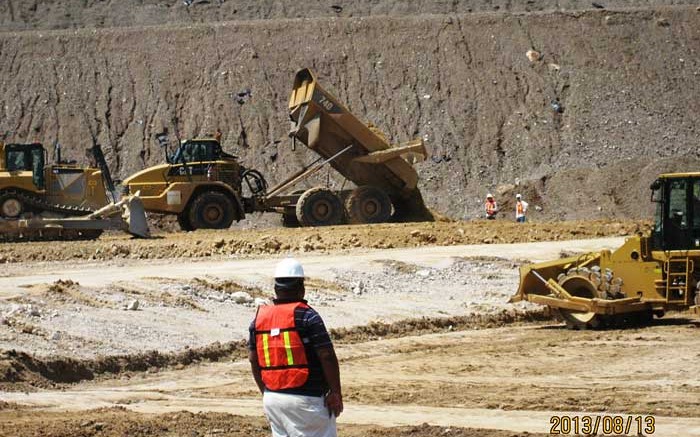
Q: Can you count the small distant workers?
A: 2